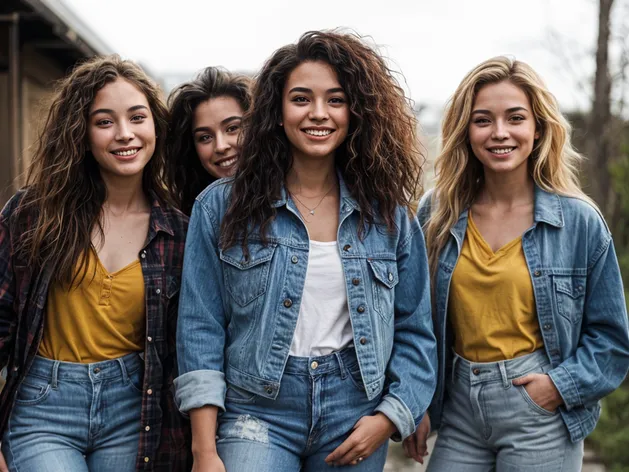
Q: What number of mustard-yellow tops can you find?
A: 2